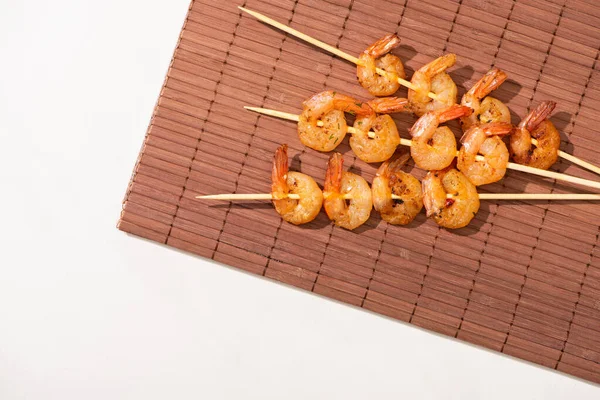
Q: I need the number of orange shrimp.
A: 12